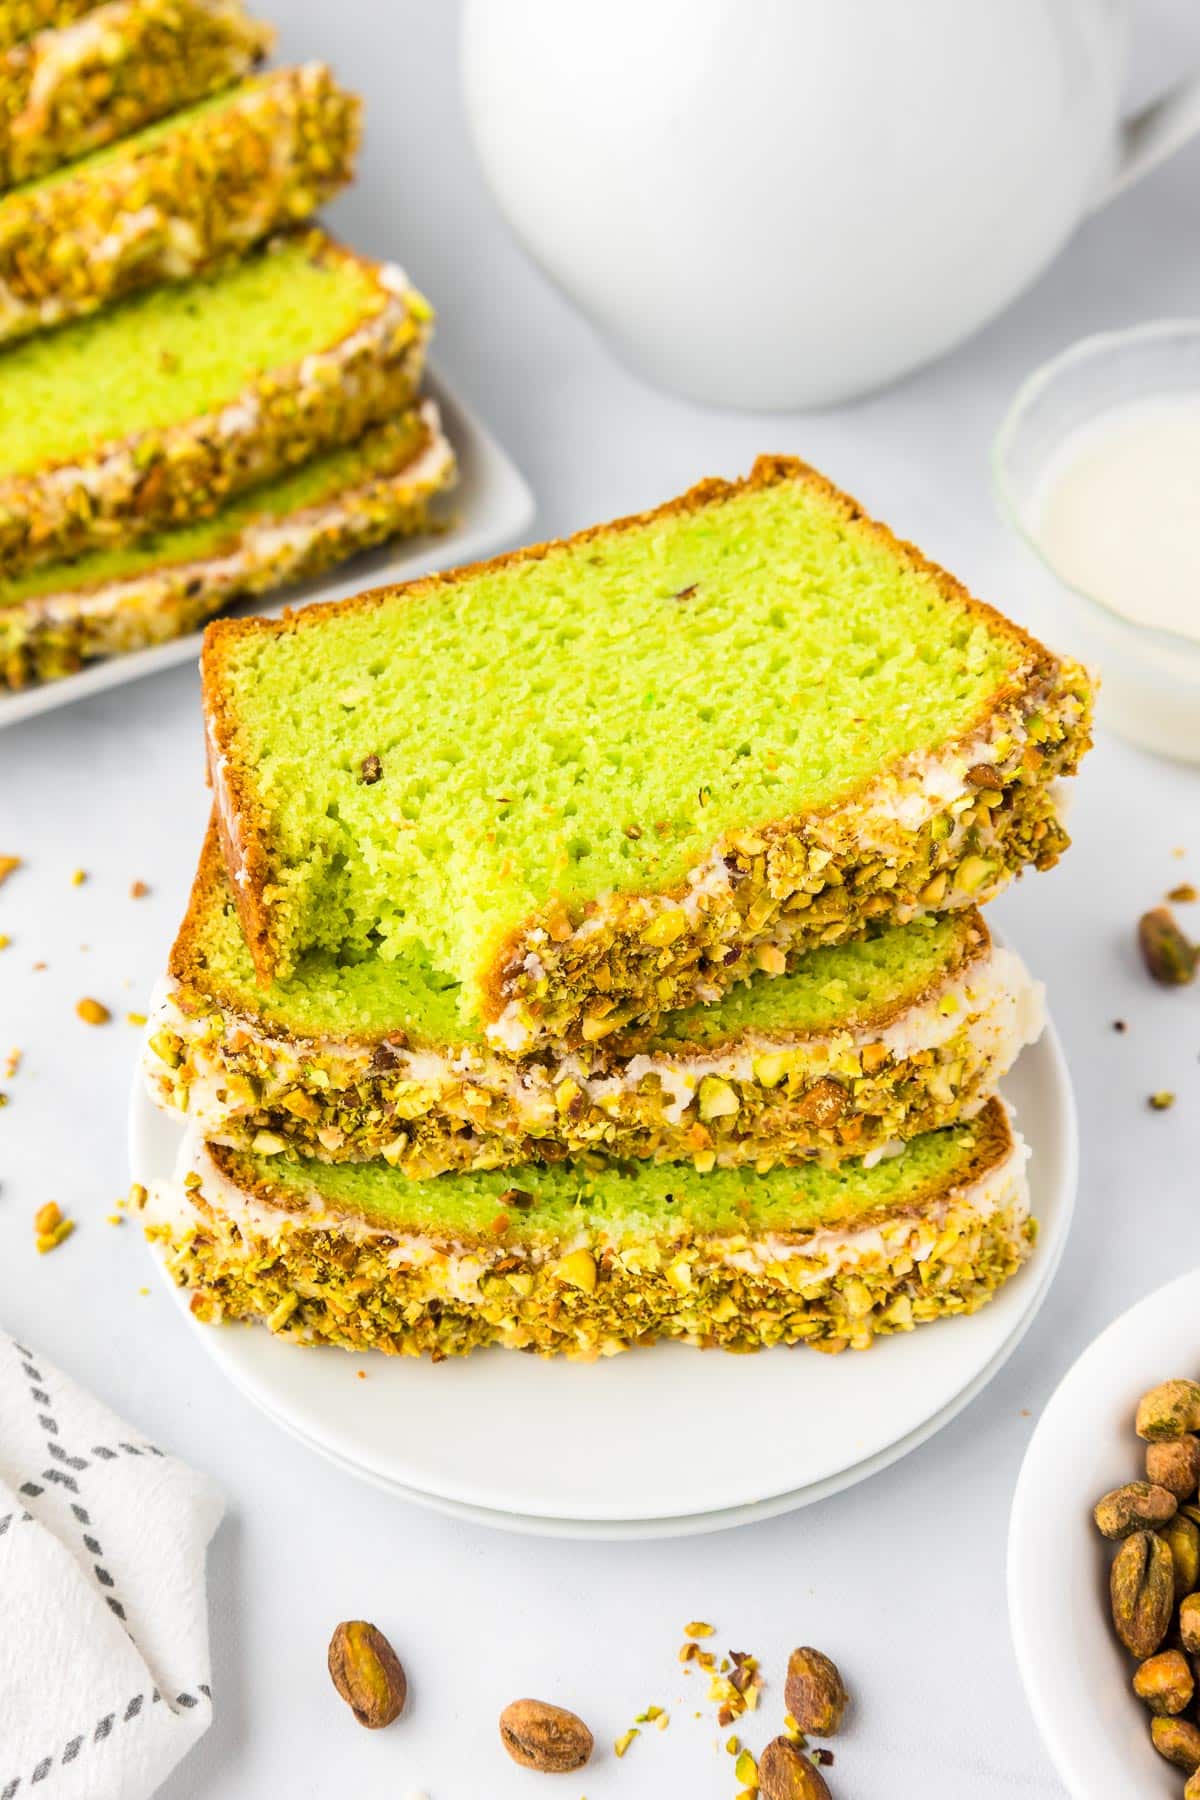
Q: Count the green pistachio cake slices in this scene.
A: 7